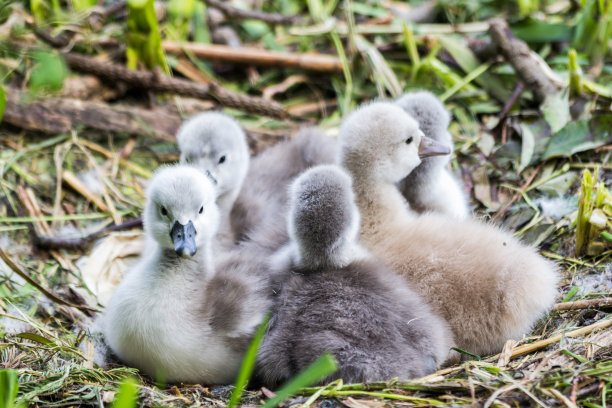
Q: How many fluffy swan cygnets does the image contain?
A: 5